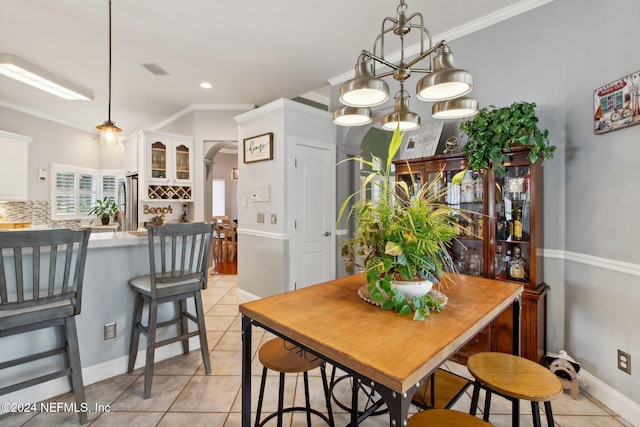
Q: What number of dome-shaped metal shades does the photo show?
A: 5